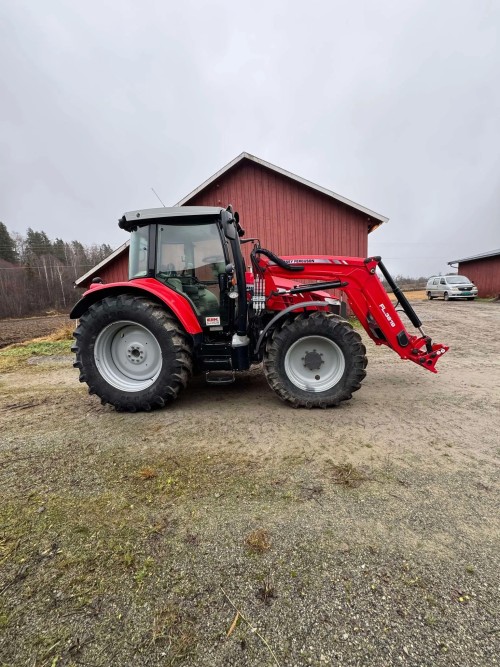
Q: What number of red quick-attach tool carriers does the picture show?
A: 1